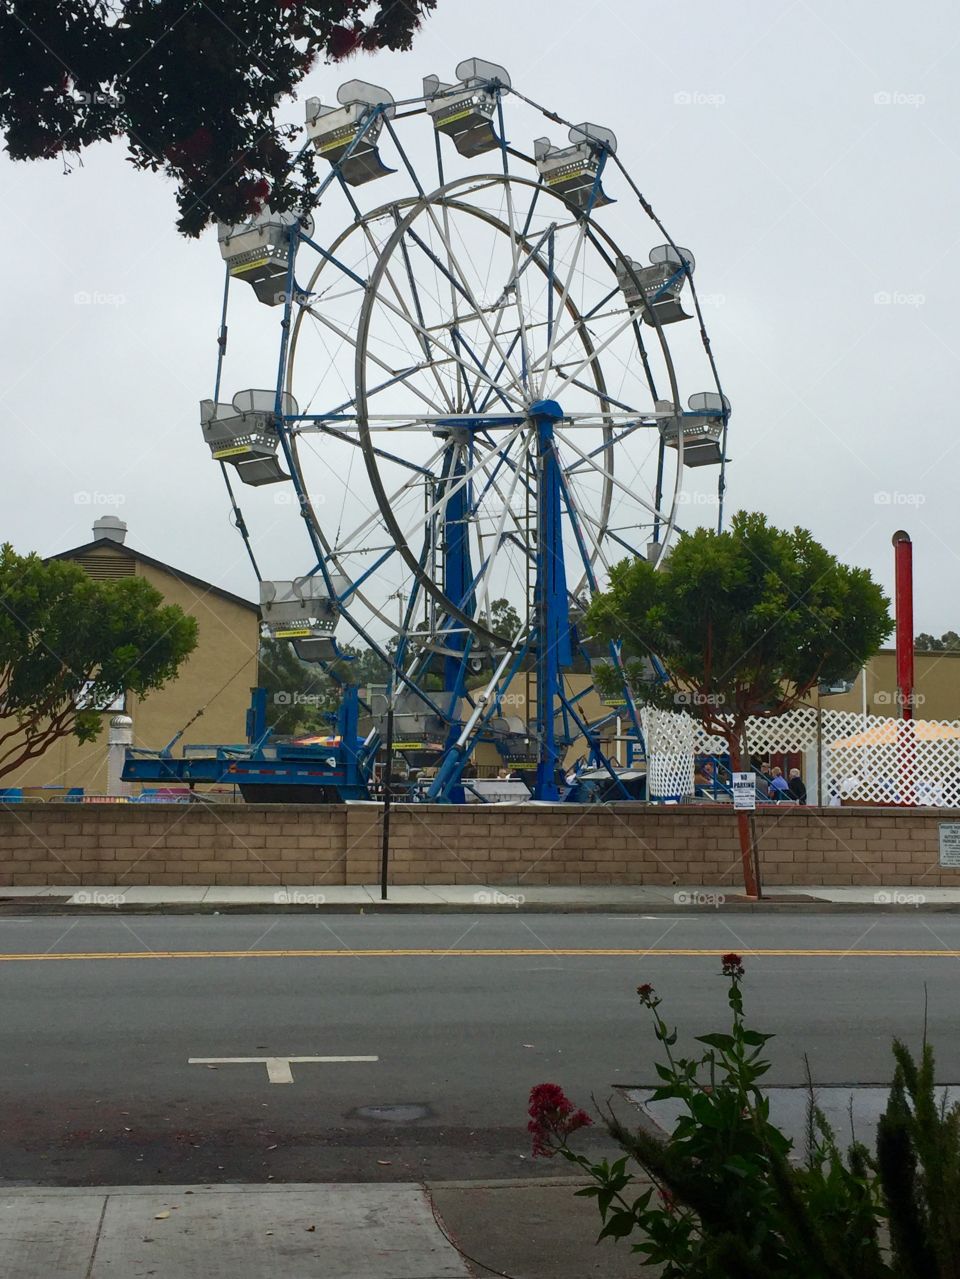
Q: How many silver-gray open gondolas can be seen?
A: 12